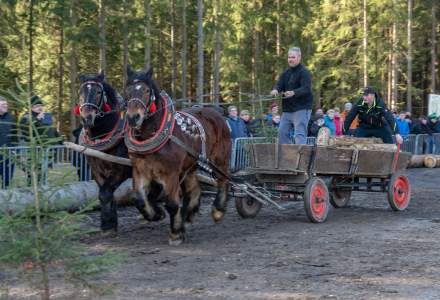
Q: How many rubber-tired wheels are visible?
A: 4